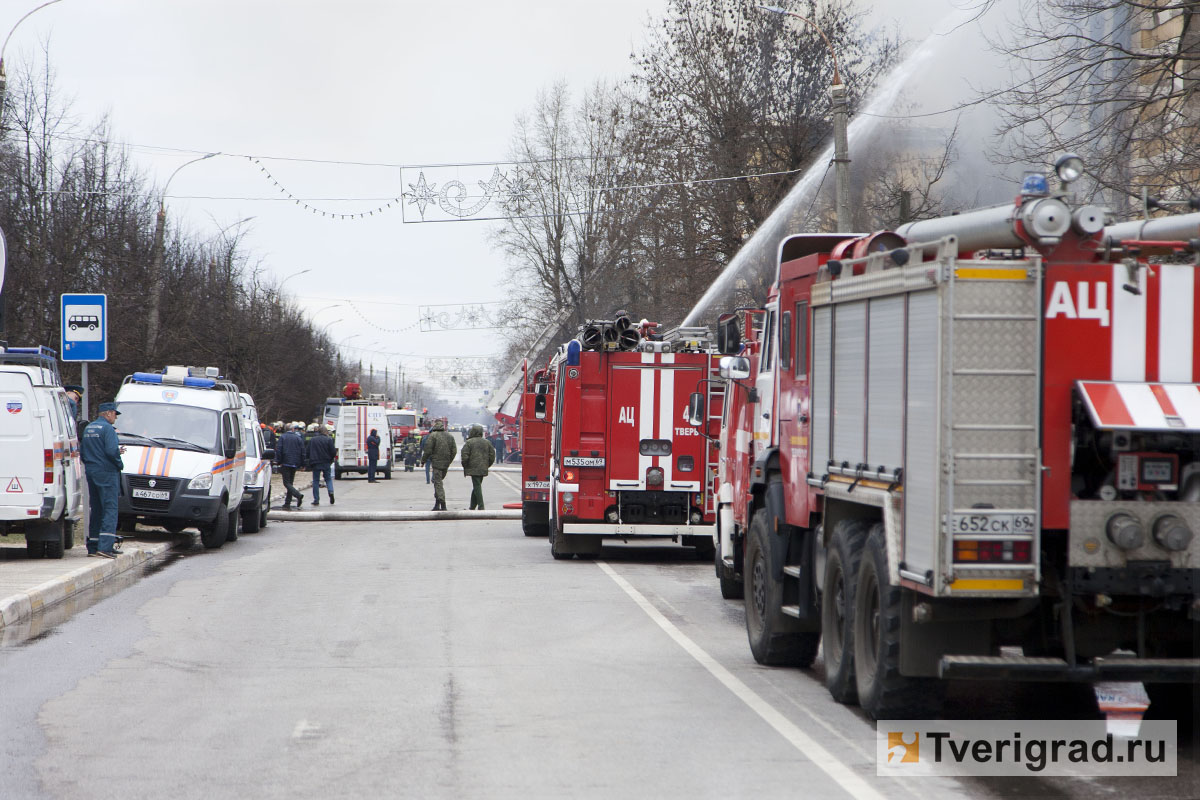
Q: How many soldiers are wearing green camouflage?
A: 2